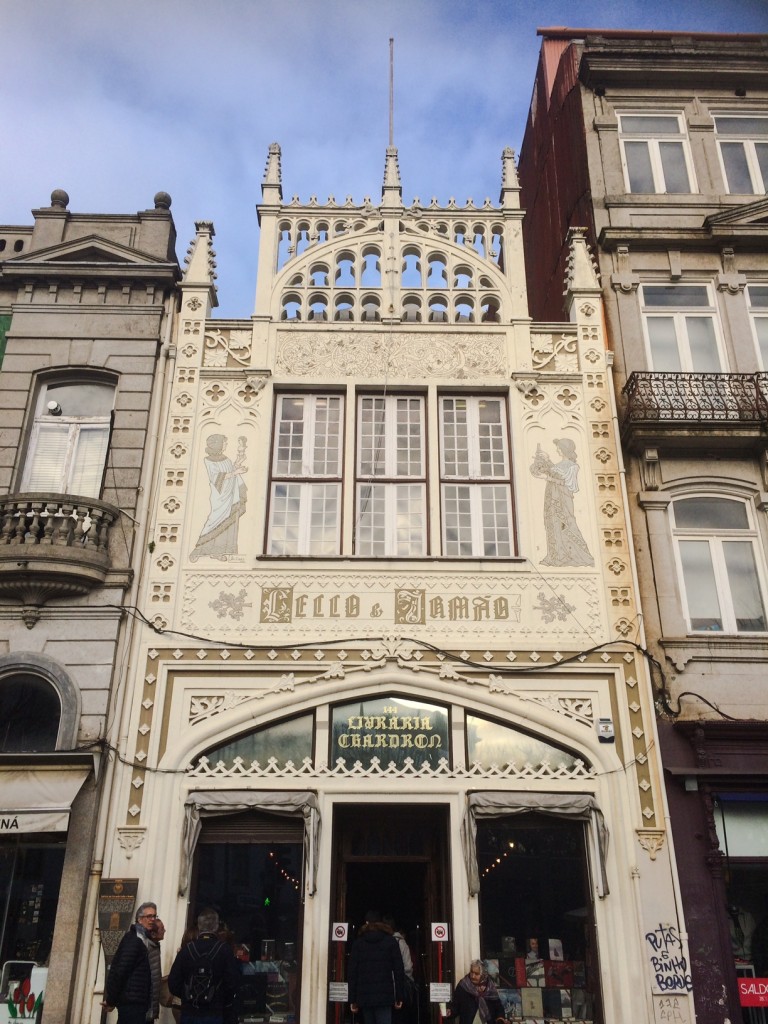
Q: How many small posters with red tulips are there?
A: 1